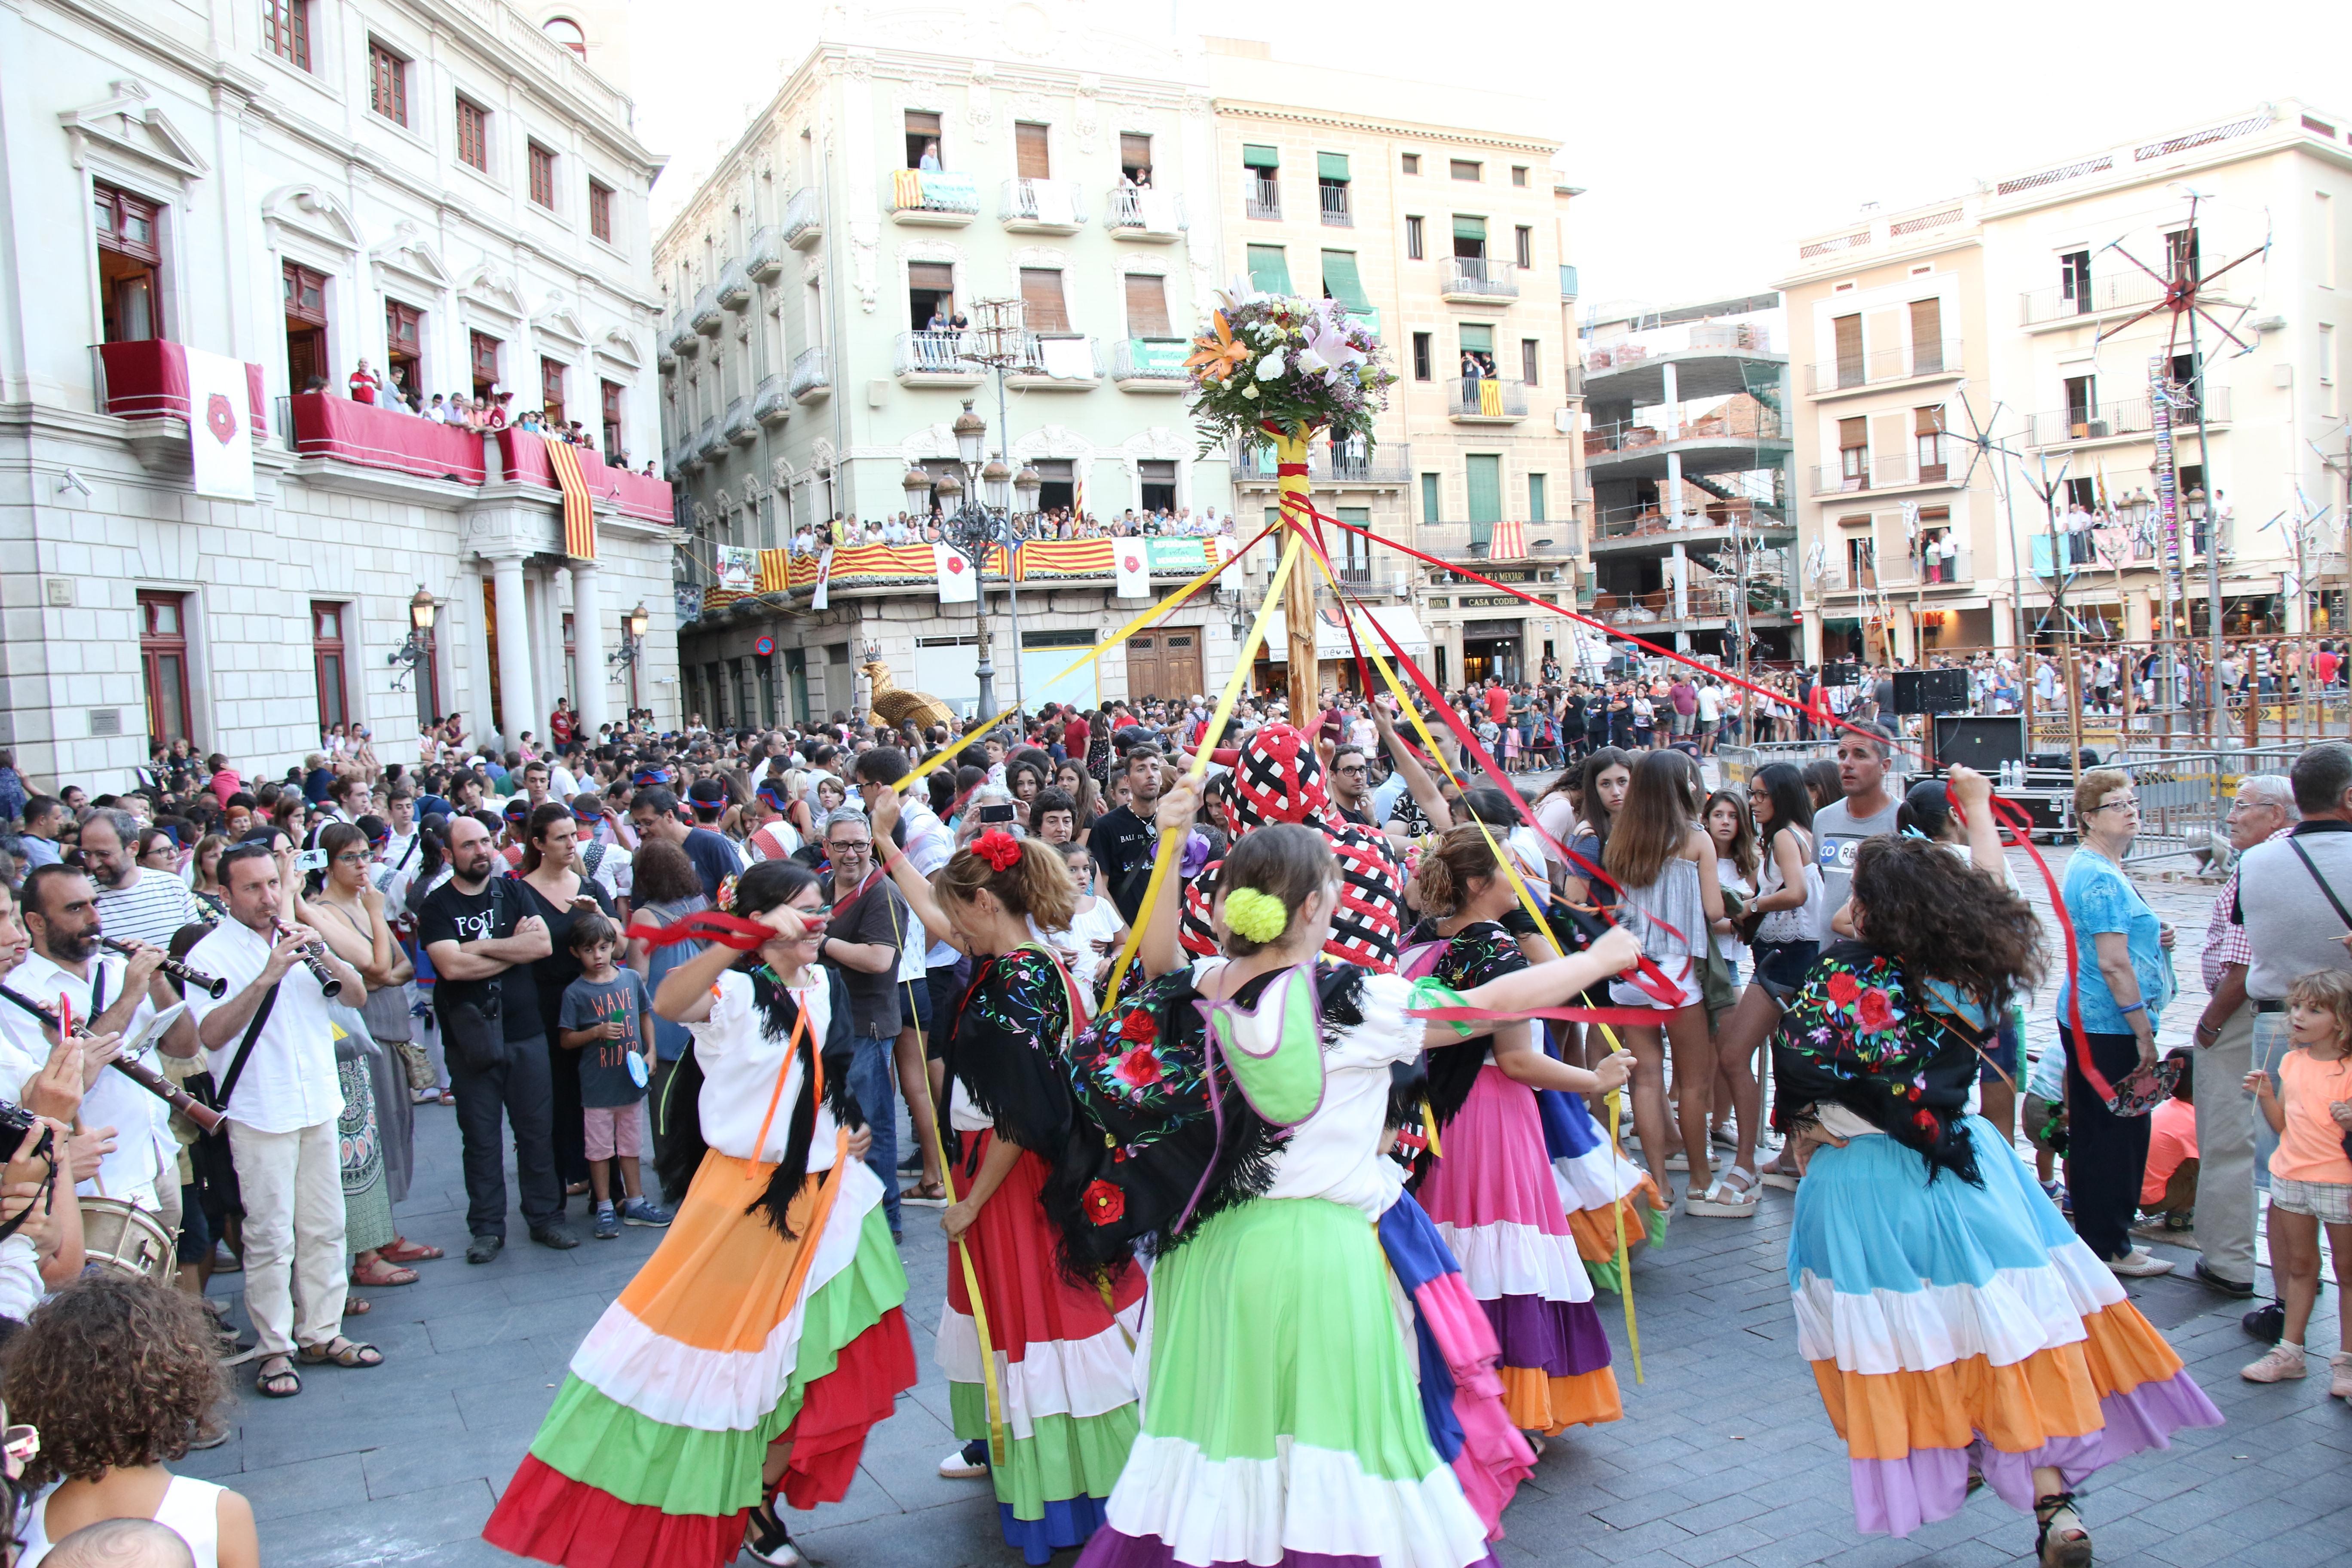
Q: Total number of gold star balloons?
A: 0